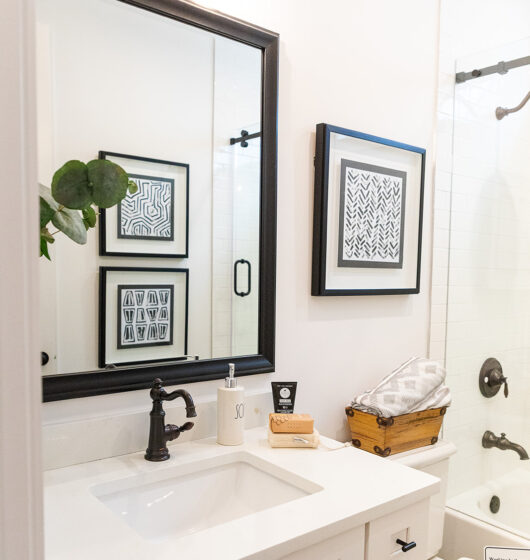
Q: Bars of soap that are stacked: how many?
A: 2